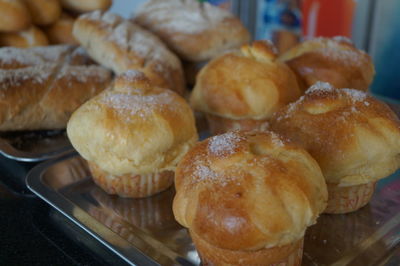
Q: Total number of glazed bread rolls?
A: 5